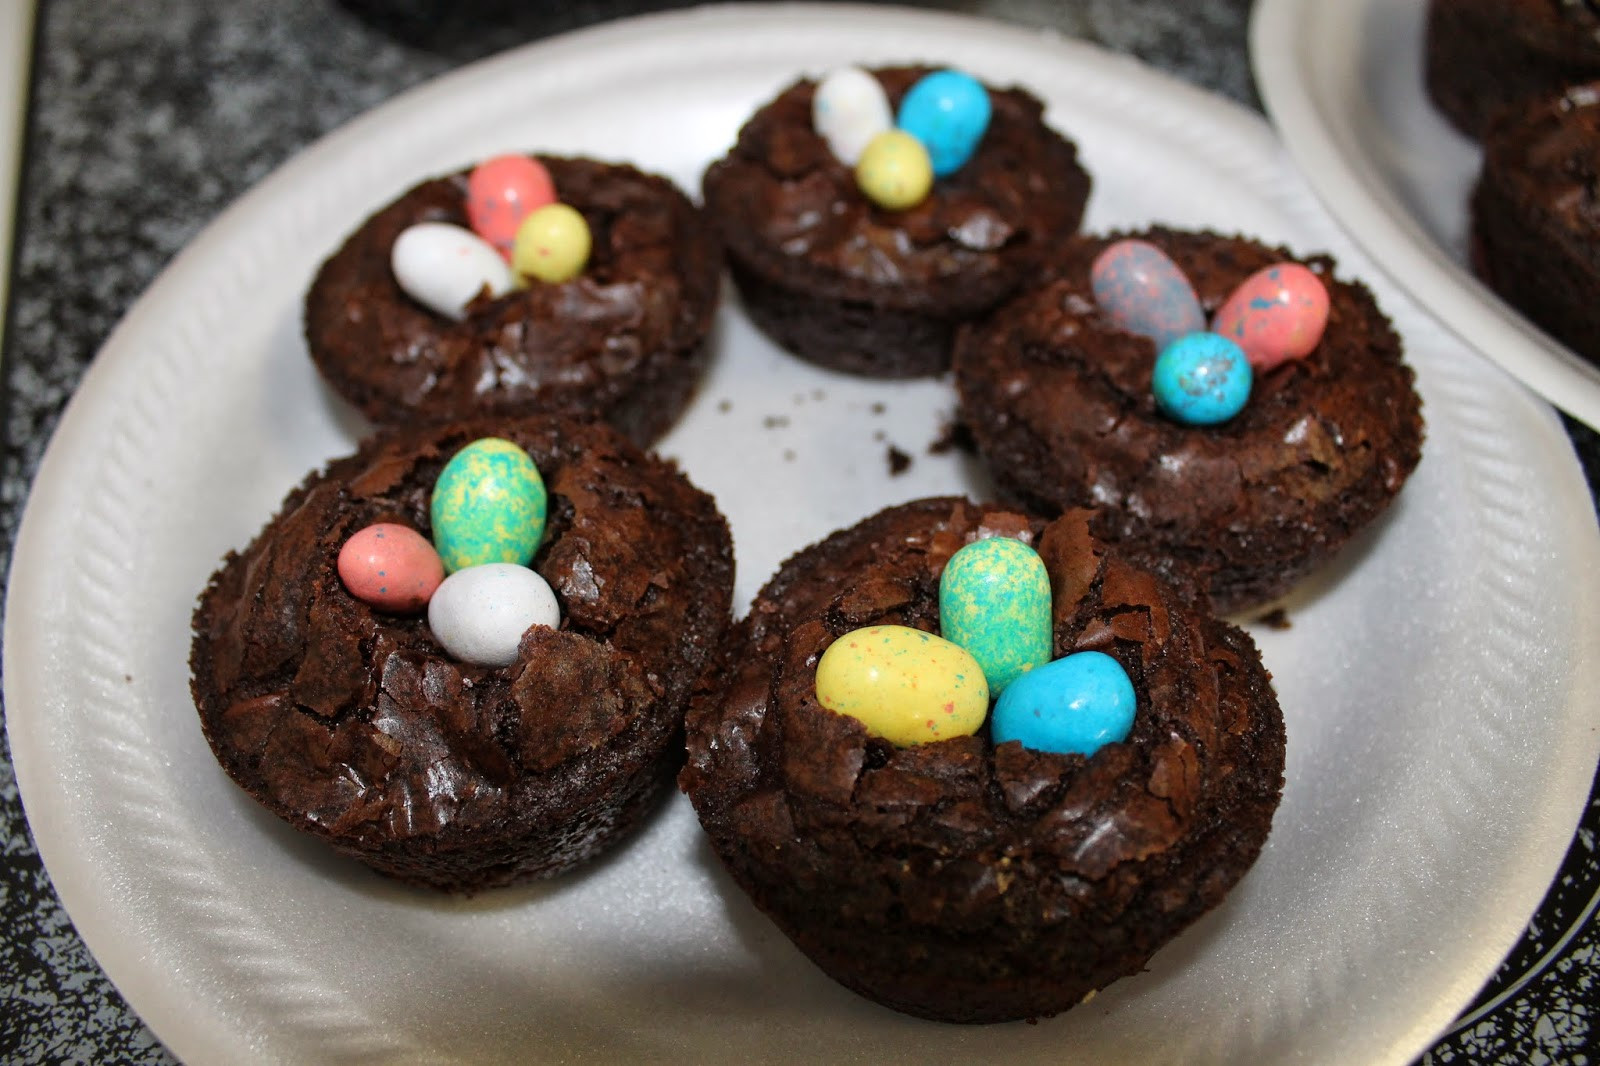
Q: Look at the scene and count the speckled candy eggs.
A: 15